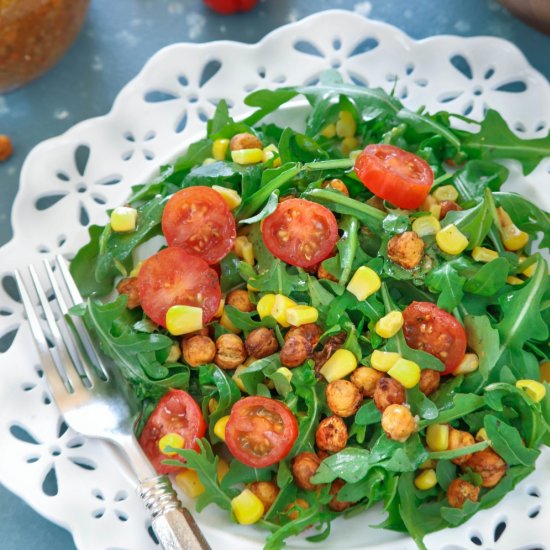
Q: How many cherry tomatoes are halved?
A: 7